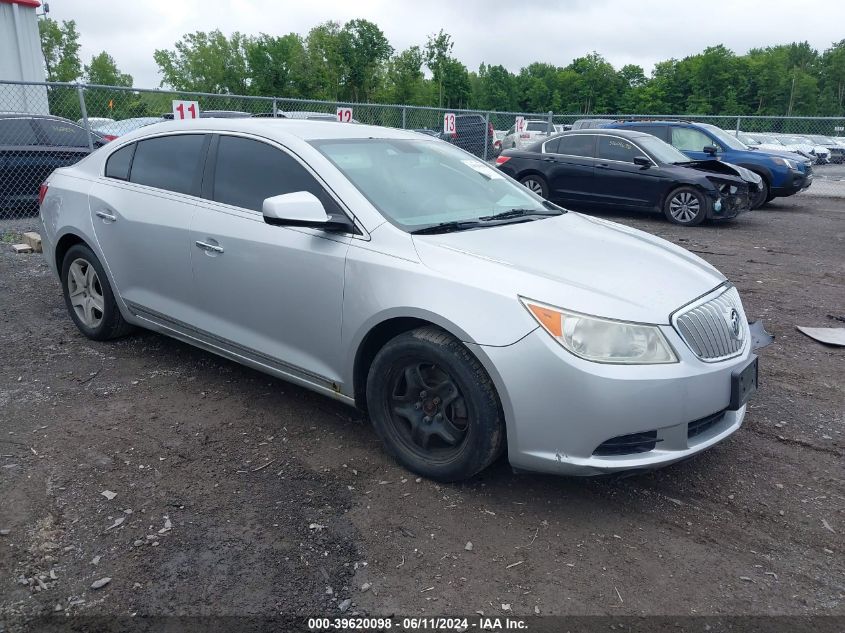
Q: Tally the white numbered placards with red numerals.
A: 4